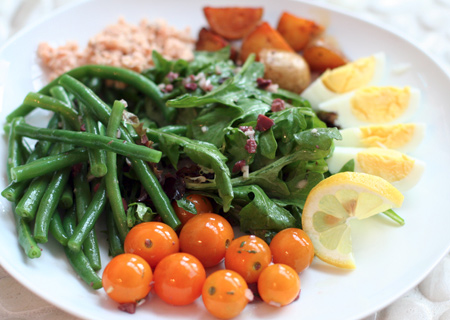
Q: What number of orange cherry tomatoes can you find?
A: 9